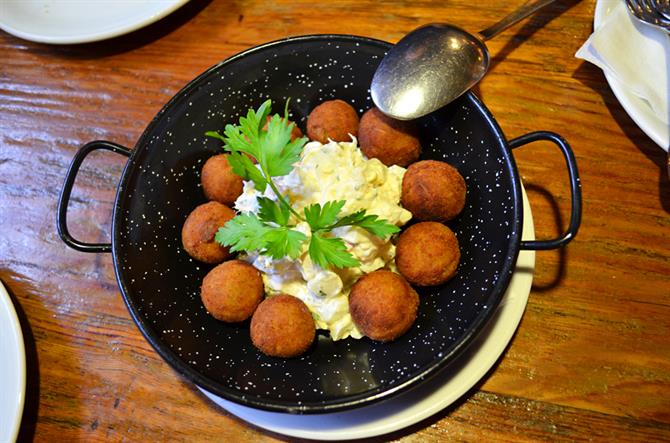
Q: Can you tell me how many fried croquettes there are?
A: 10